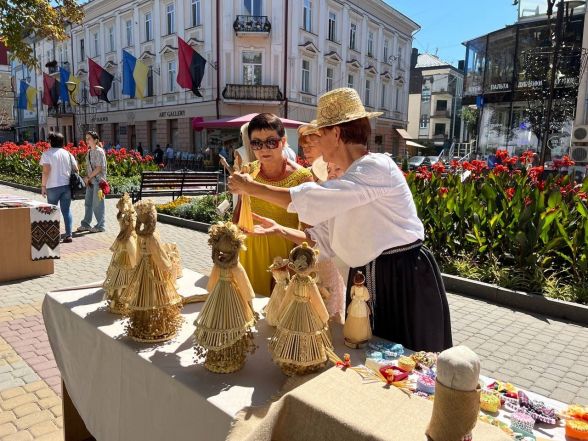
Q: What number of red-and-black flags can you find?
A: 3